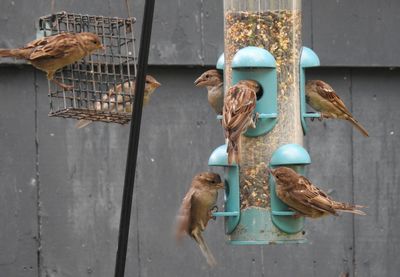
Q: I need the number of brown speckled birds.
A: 7